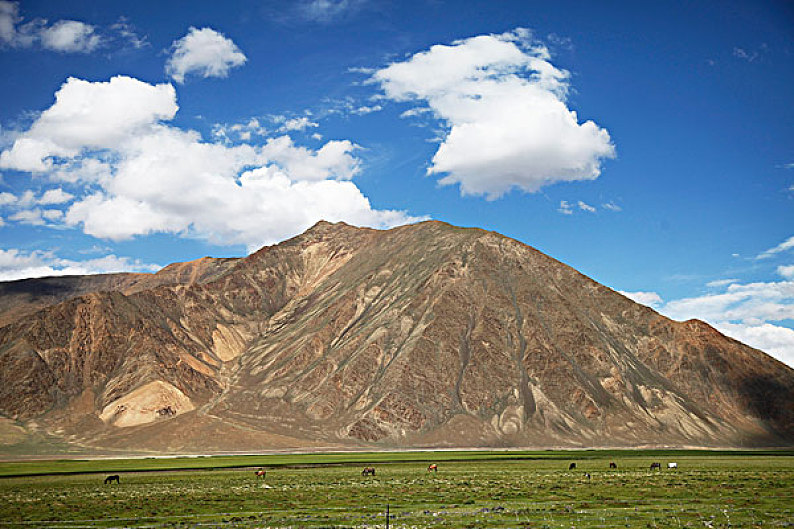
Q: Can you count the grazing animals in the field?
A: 8